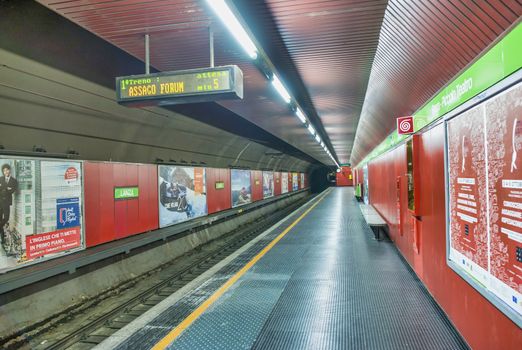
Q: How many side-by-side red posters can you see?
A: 2